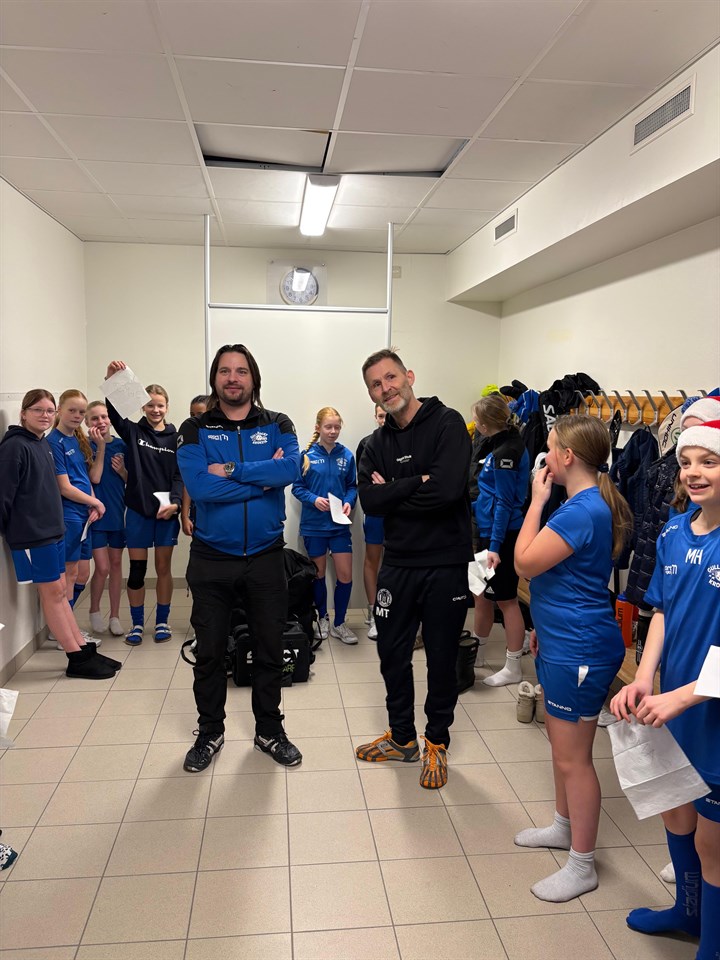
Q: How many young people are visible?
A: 11